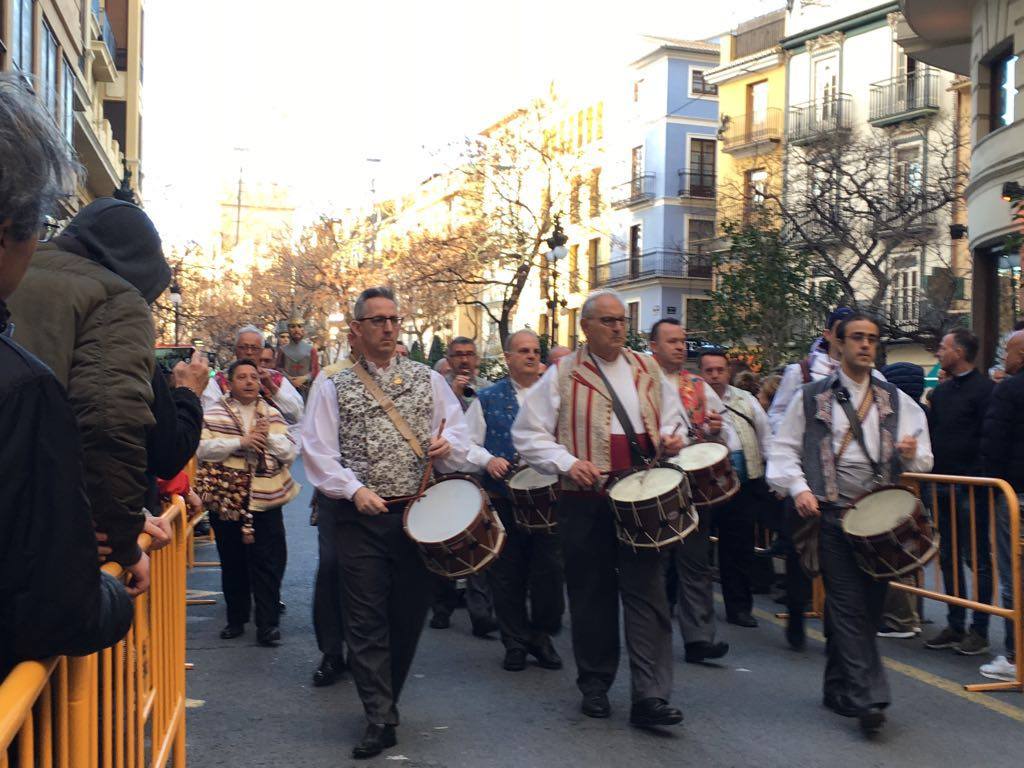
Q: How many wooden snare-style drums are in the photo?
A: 5